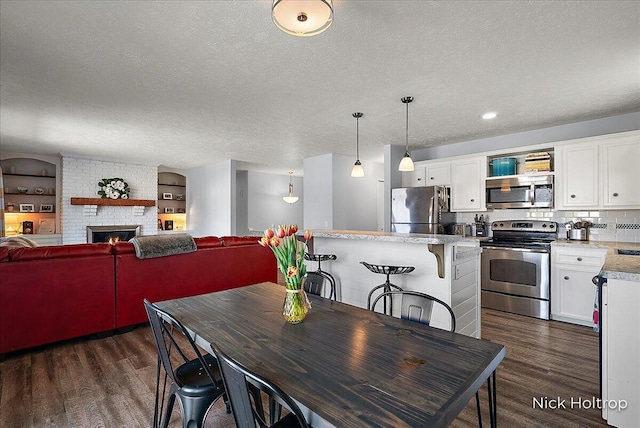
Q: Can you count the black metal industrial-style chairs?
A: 4